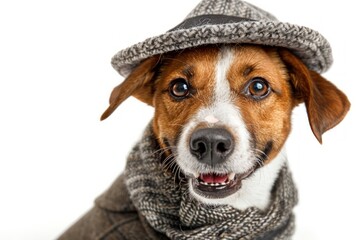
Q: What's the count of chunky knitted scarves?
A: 1